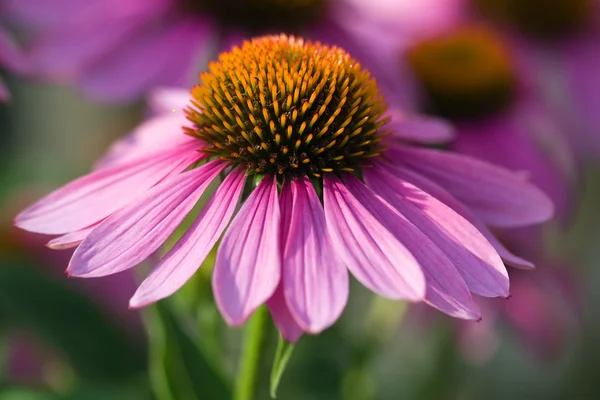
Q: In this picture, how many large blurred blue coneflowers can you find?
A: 0